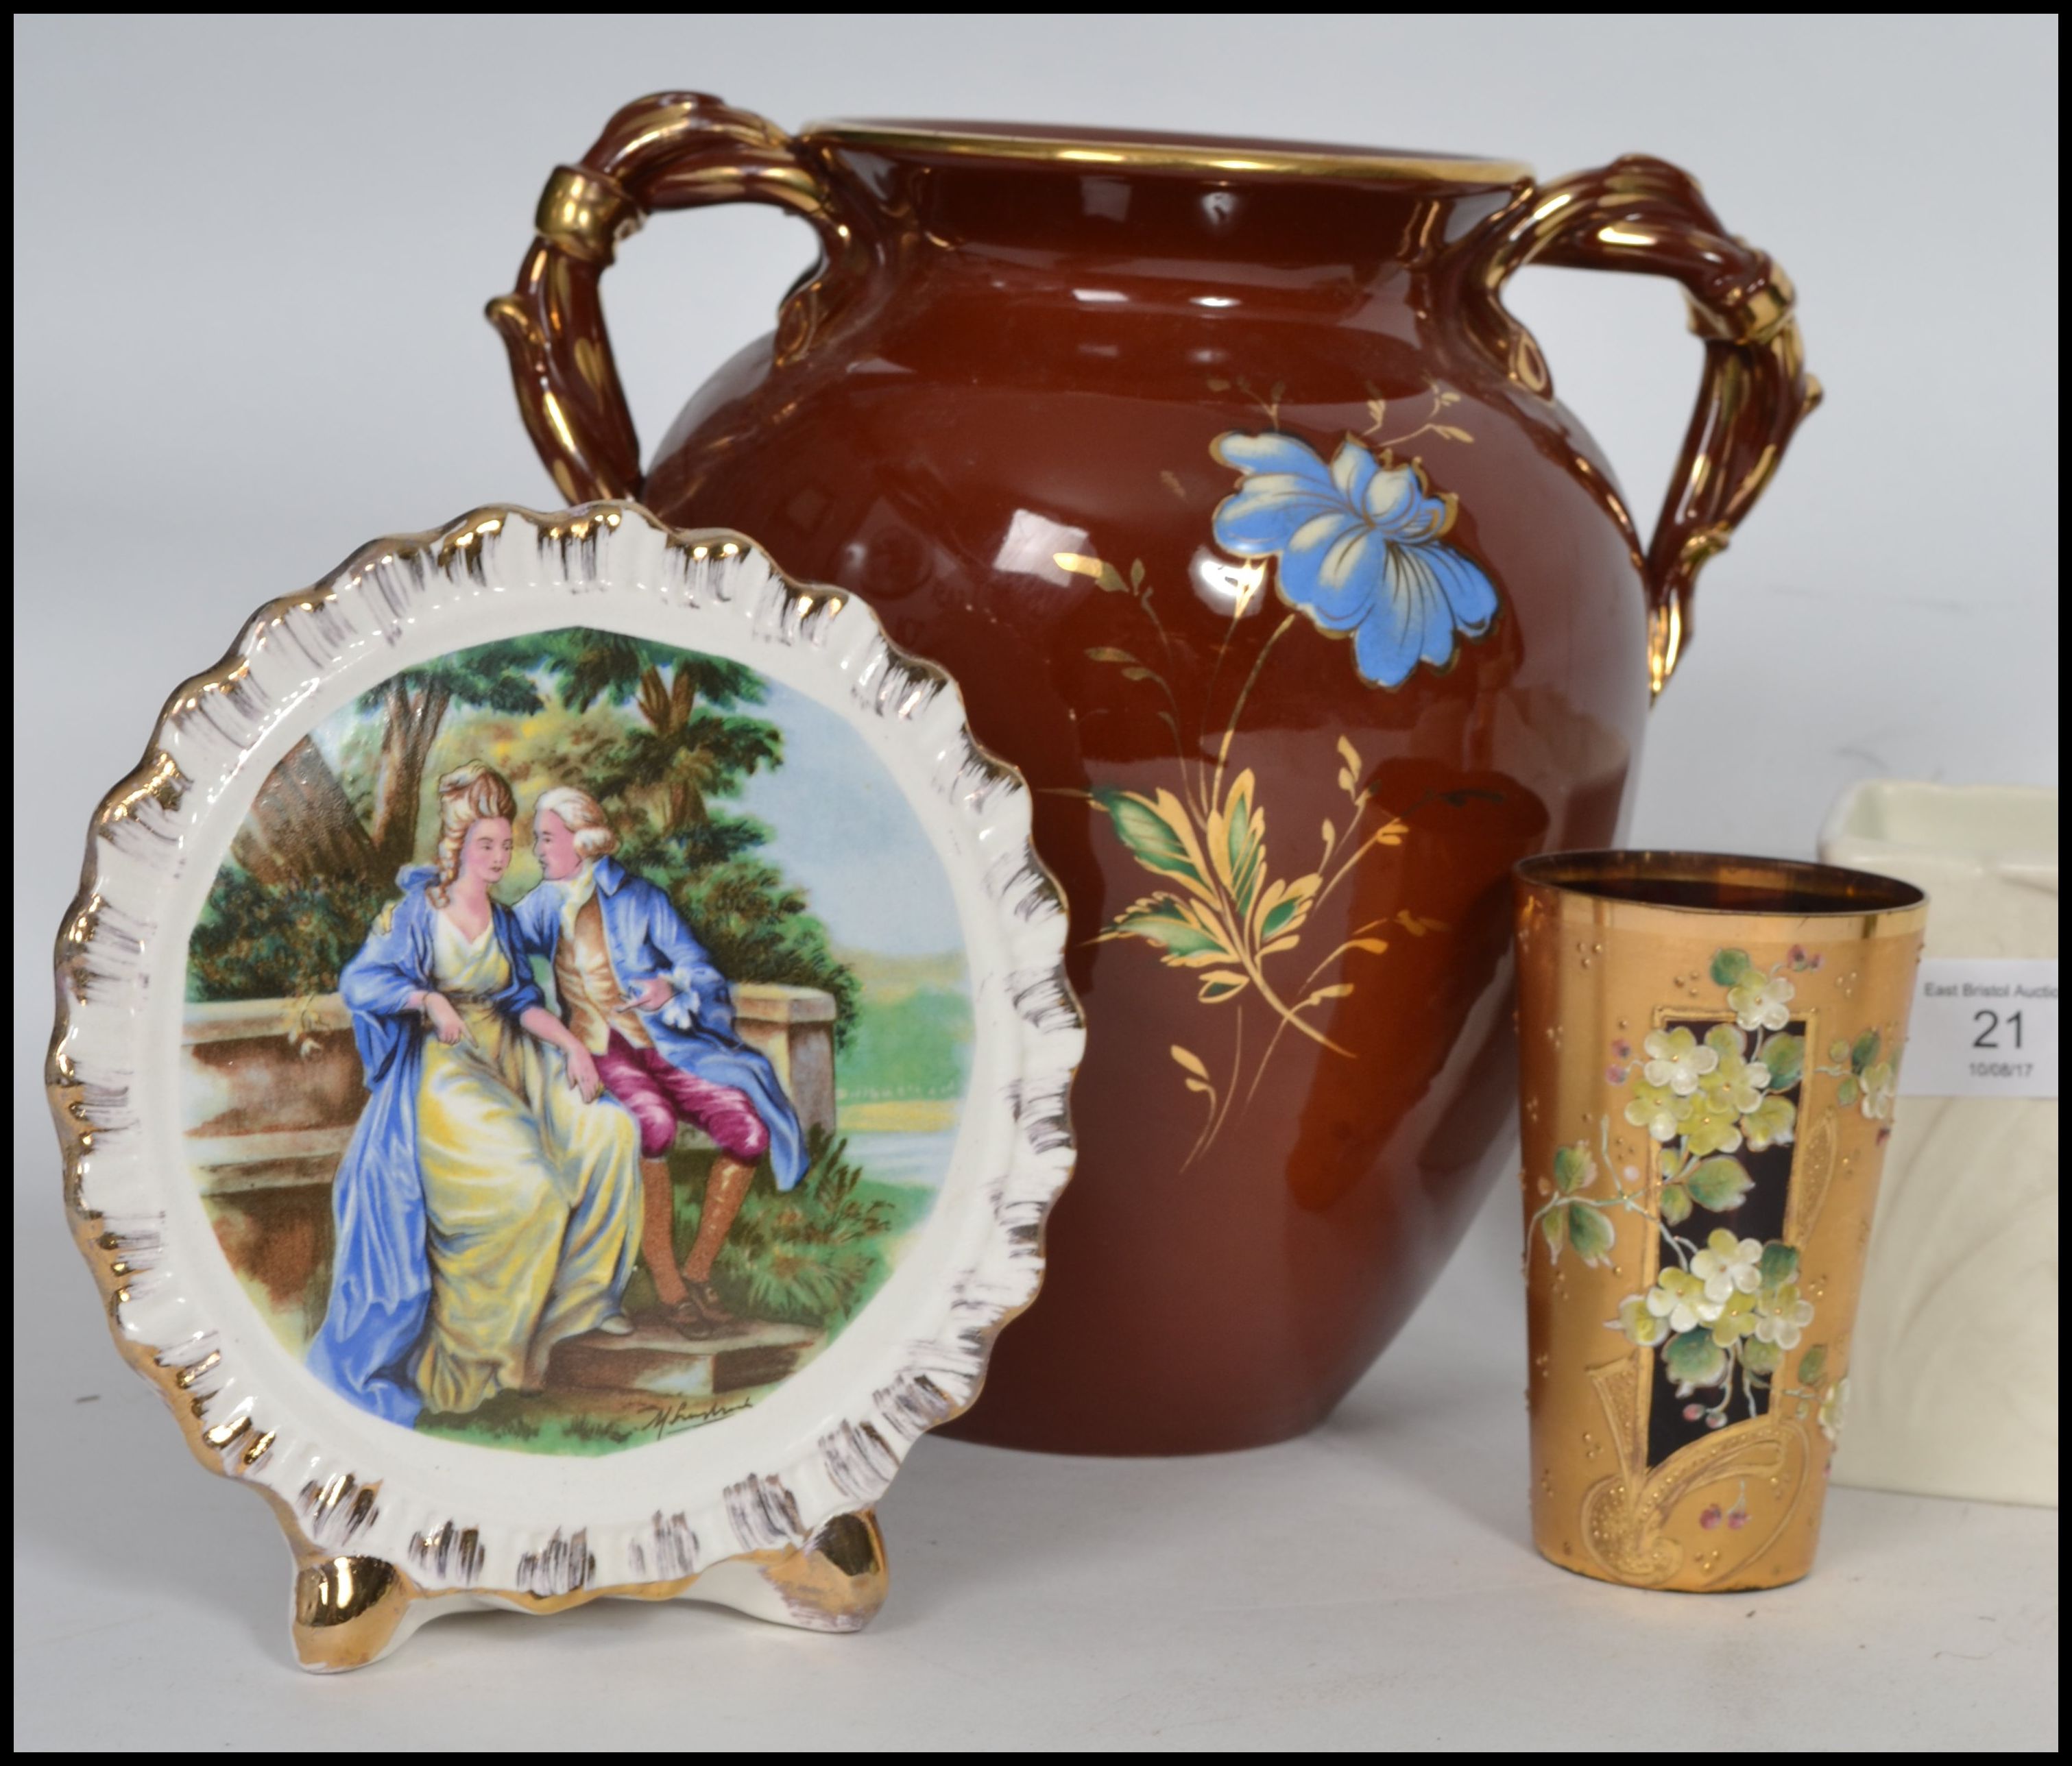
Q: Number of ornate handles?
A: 2